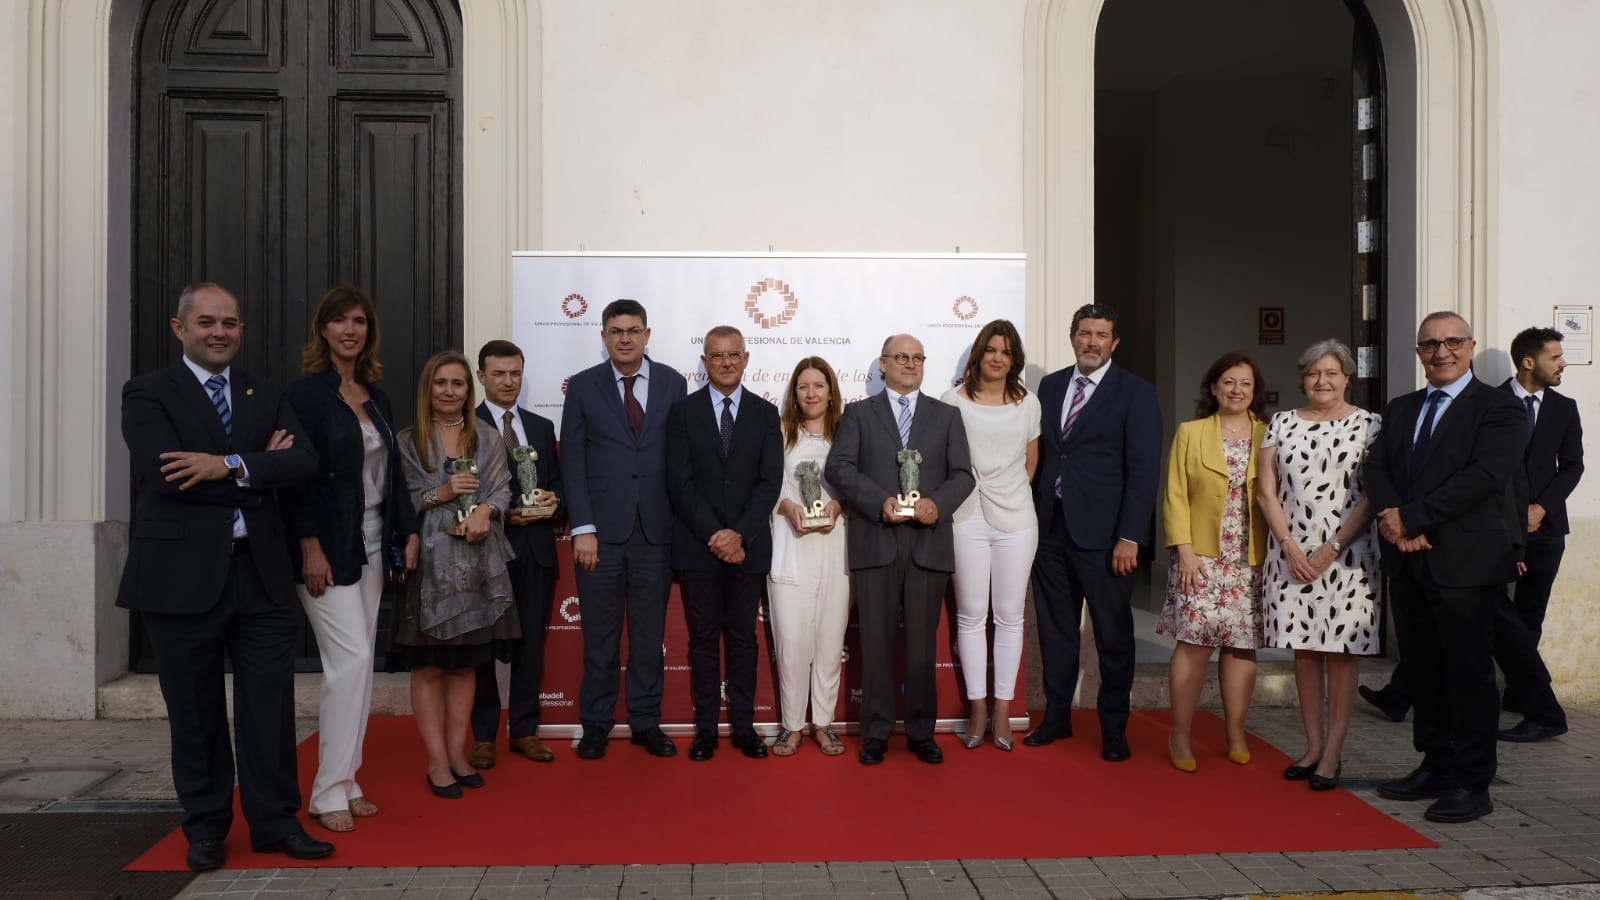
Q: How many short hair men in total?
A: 8